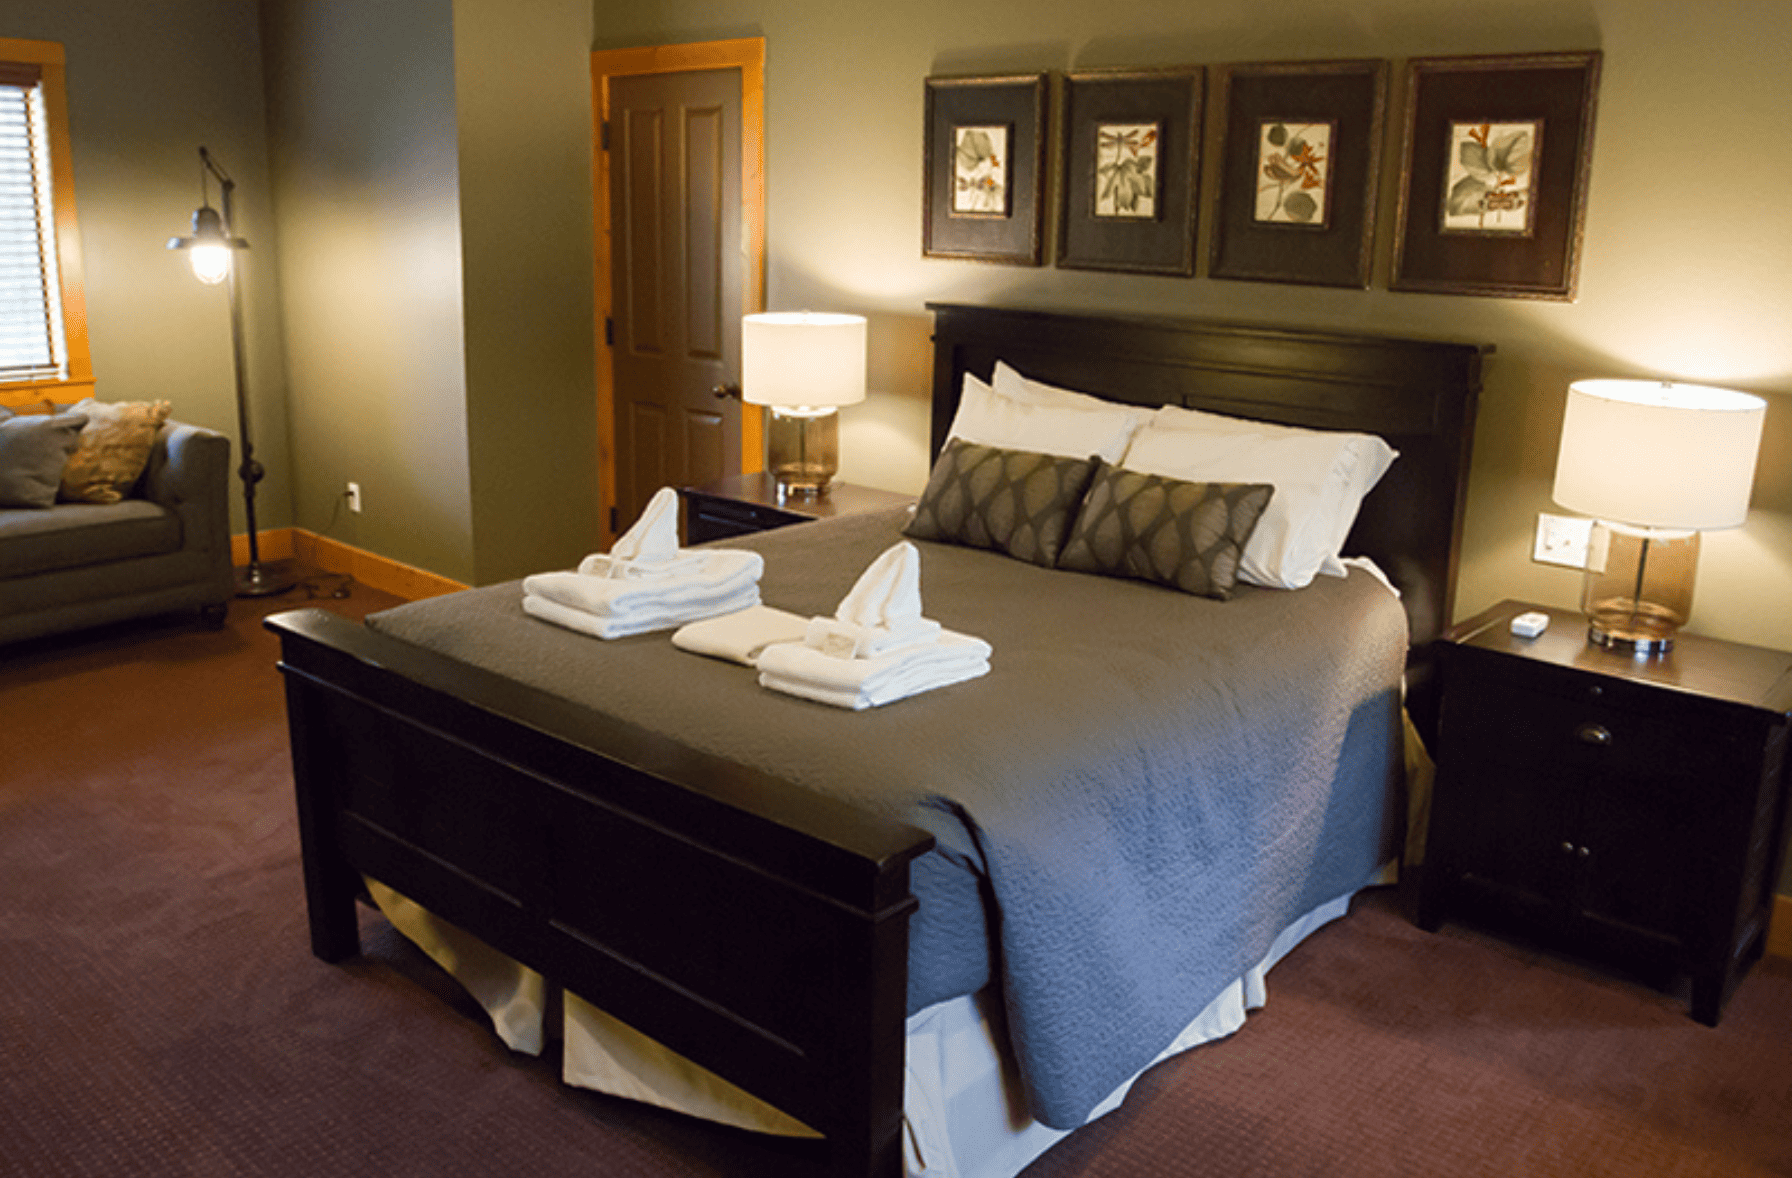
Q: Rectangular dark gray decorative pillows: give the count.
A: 2